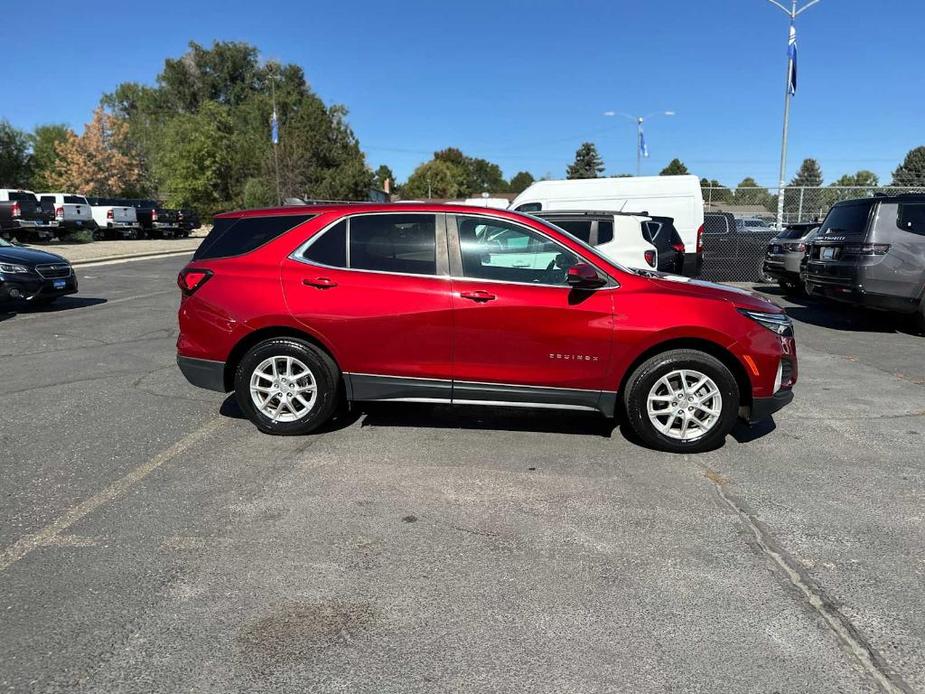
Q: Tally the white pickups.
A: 2